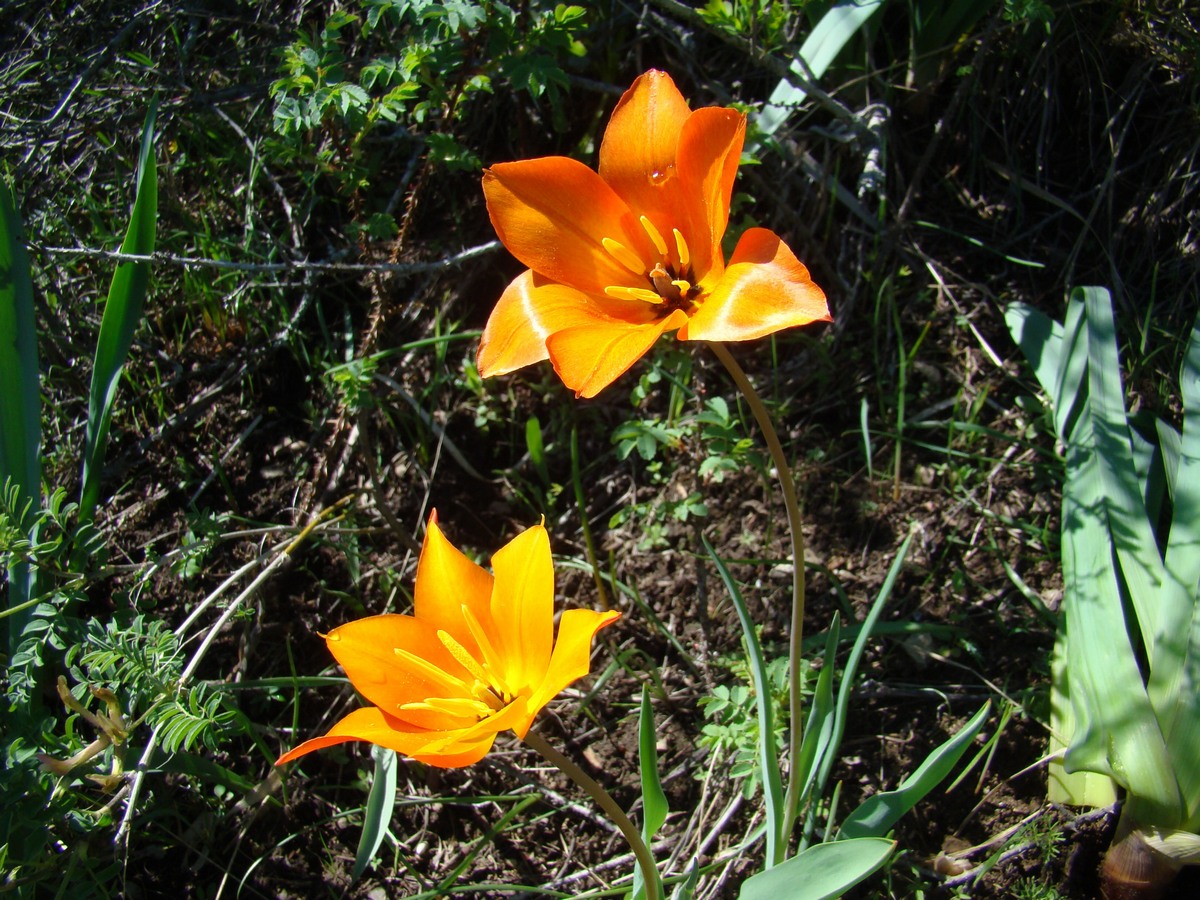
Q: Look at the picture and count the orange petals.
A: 12